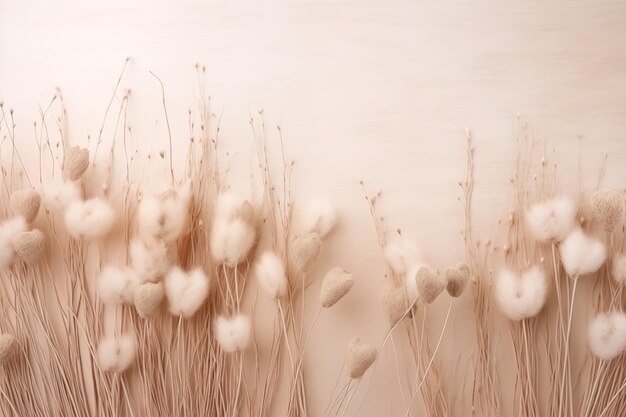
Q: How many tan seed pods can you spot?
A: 12